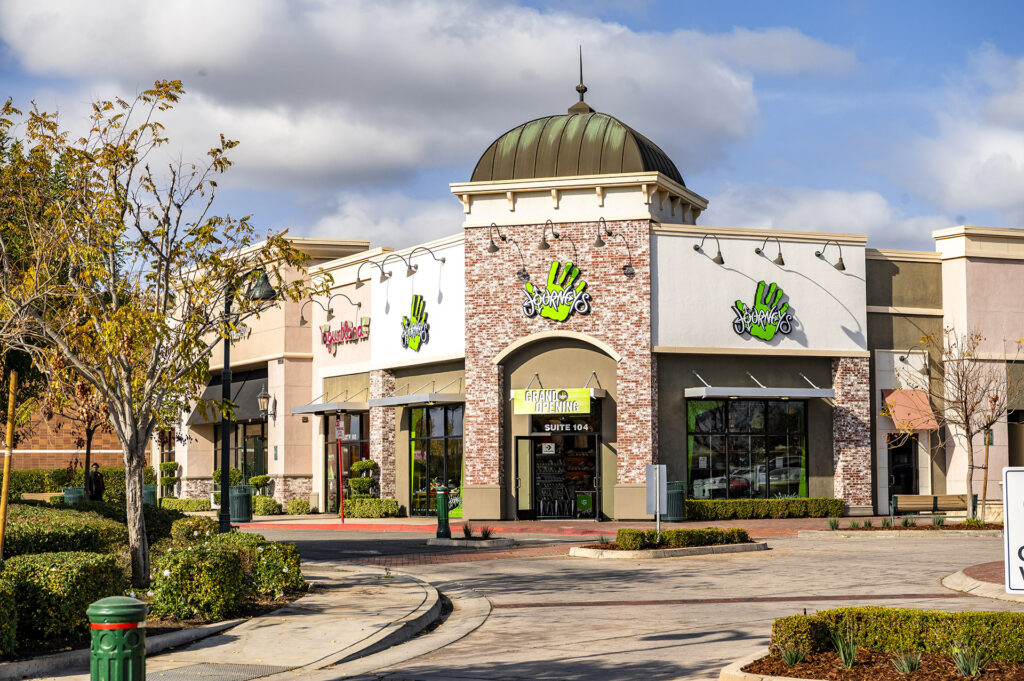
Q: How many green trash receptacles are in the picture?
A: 4